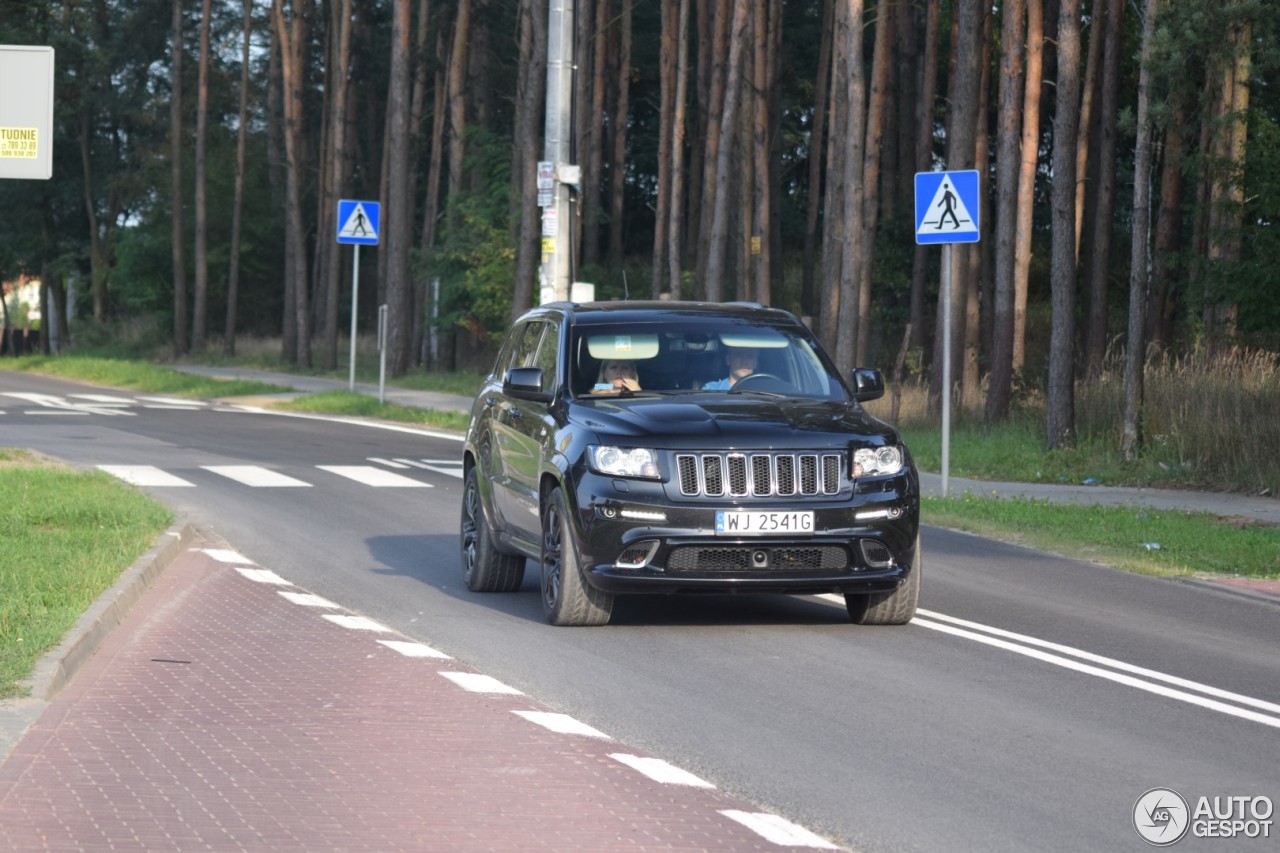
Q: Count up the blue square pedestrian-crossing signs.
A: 2